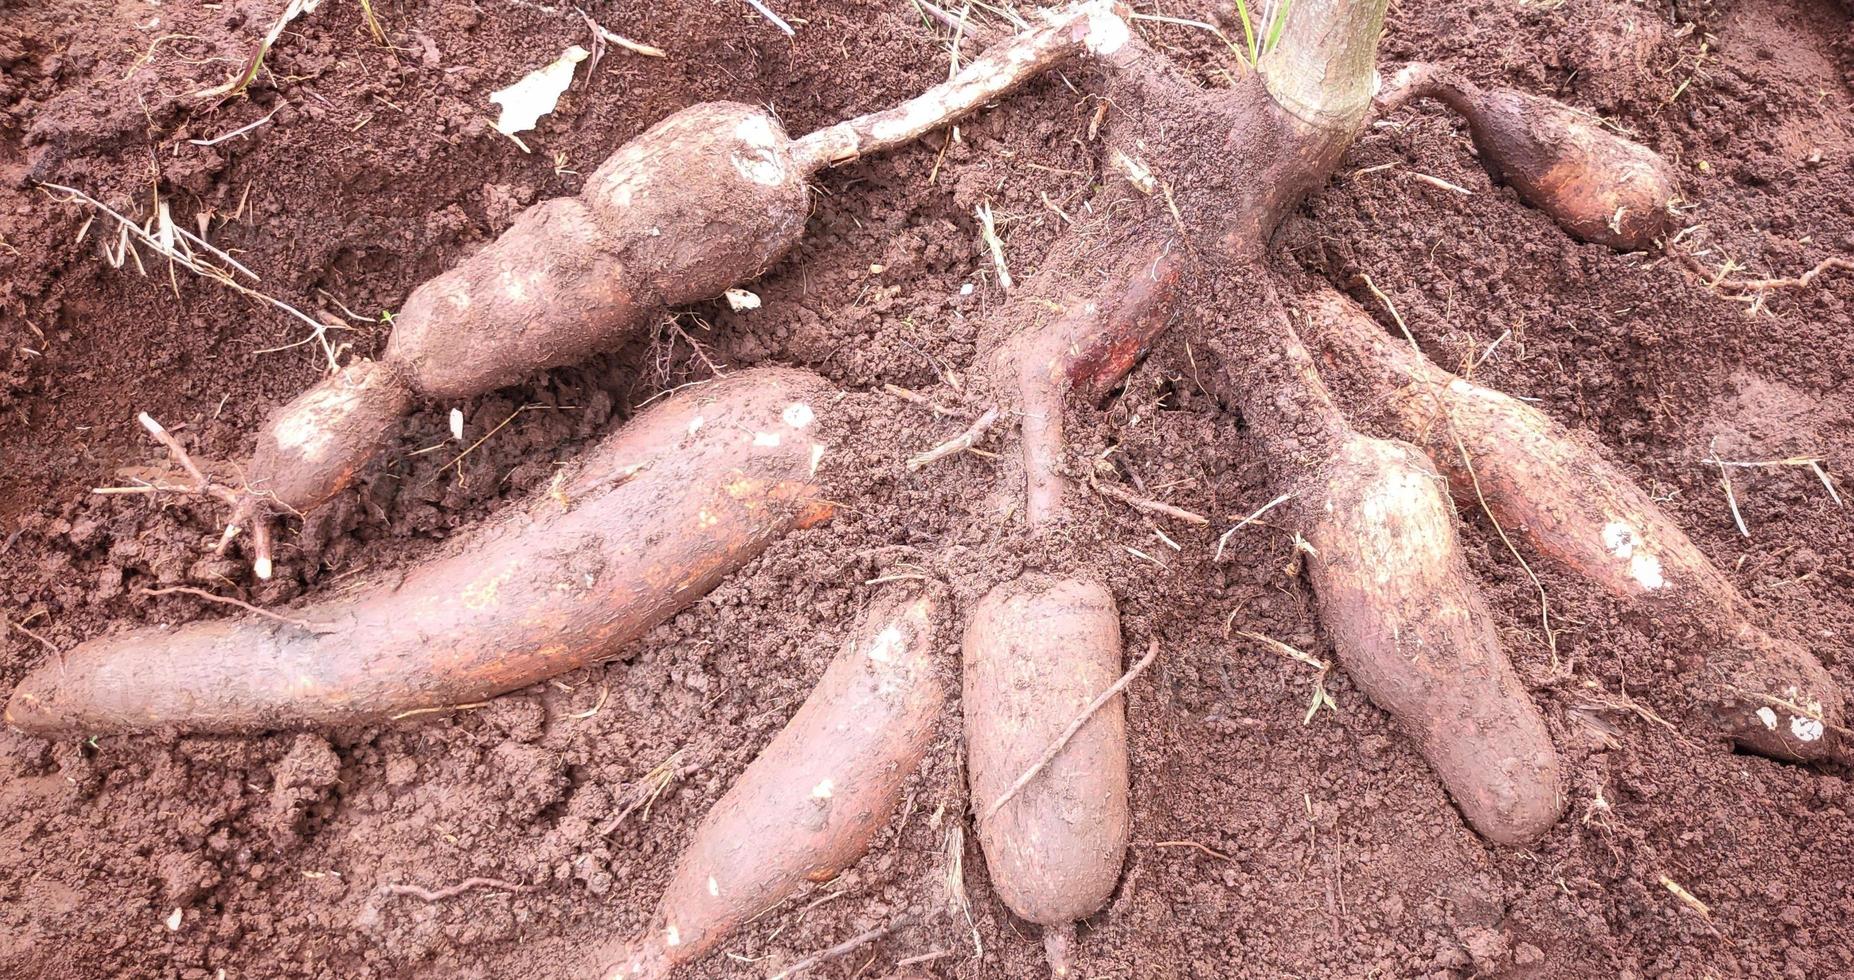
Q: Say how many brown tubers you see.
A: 7